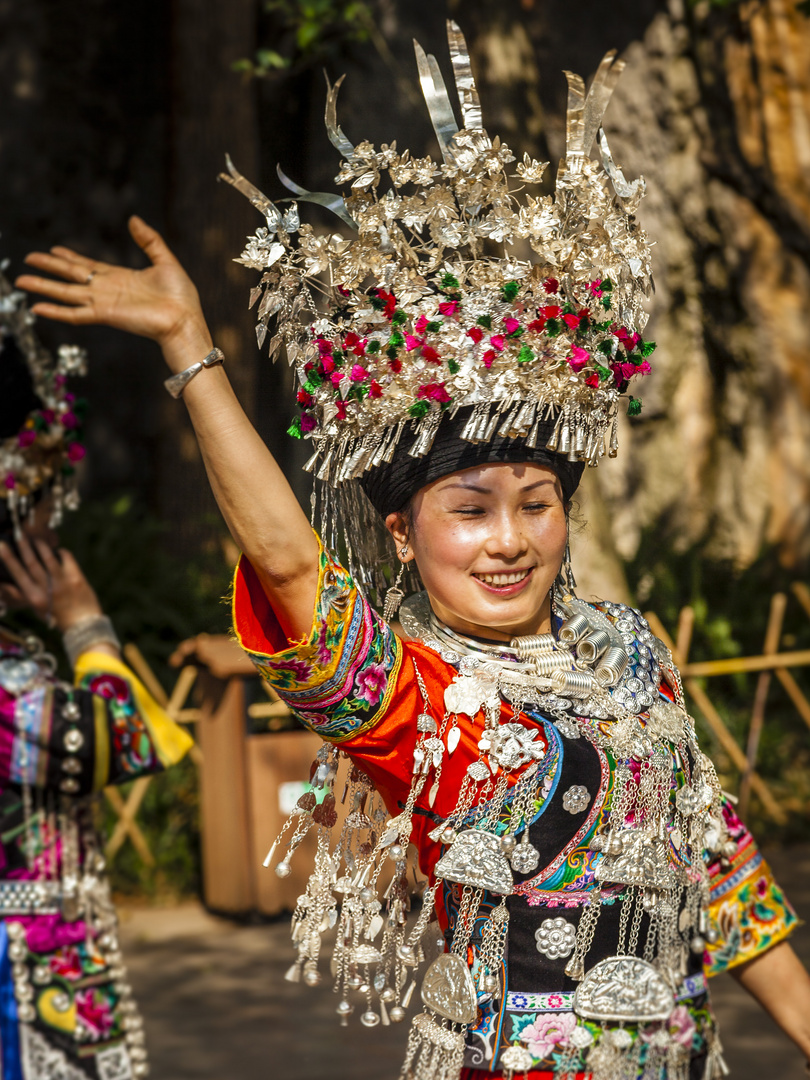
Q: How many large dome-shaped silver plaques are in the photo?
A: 4